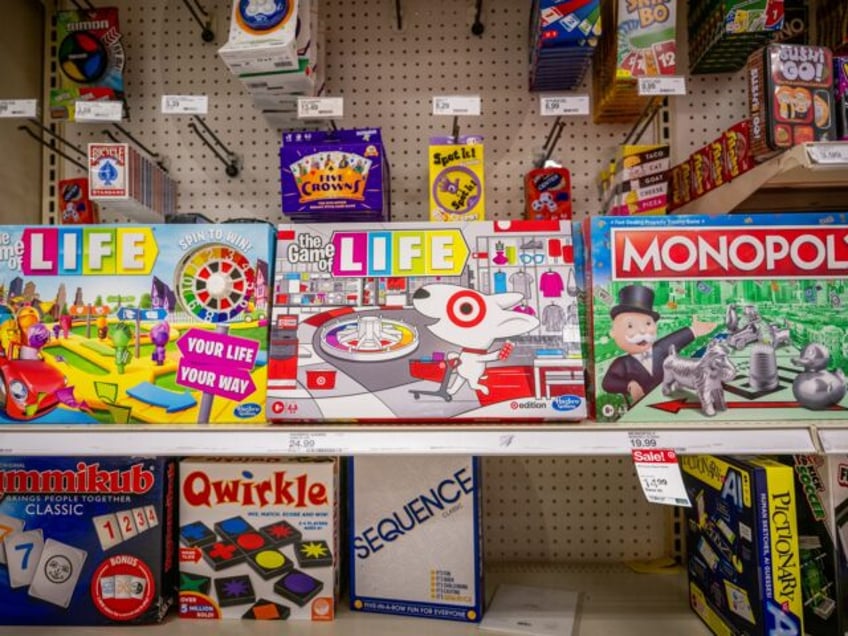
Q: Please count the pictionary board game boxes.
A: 1